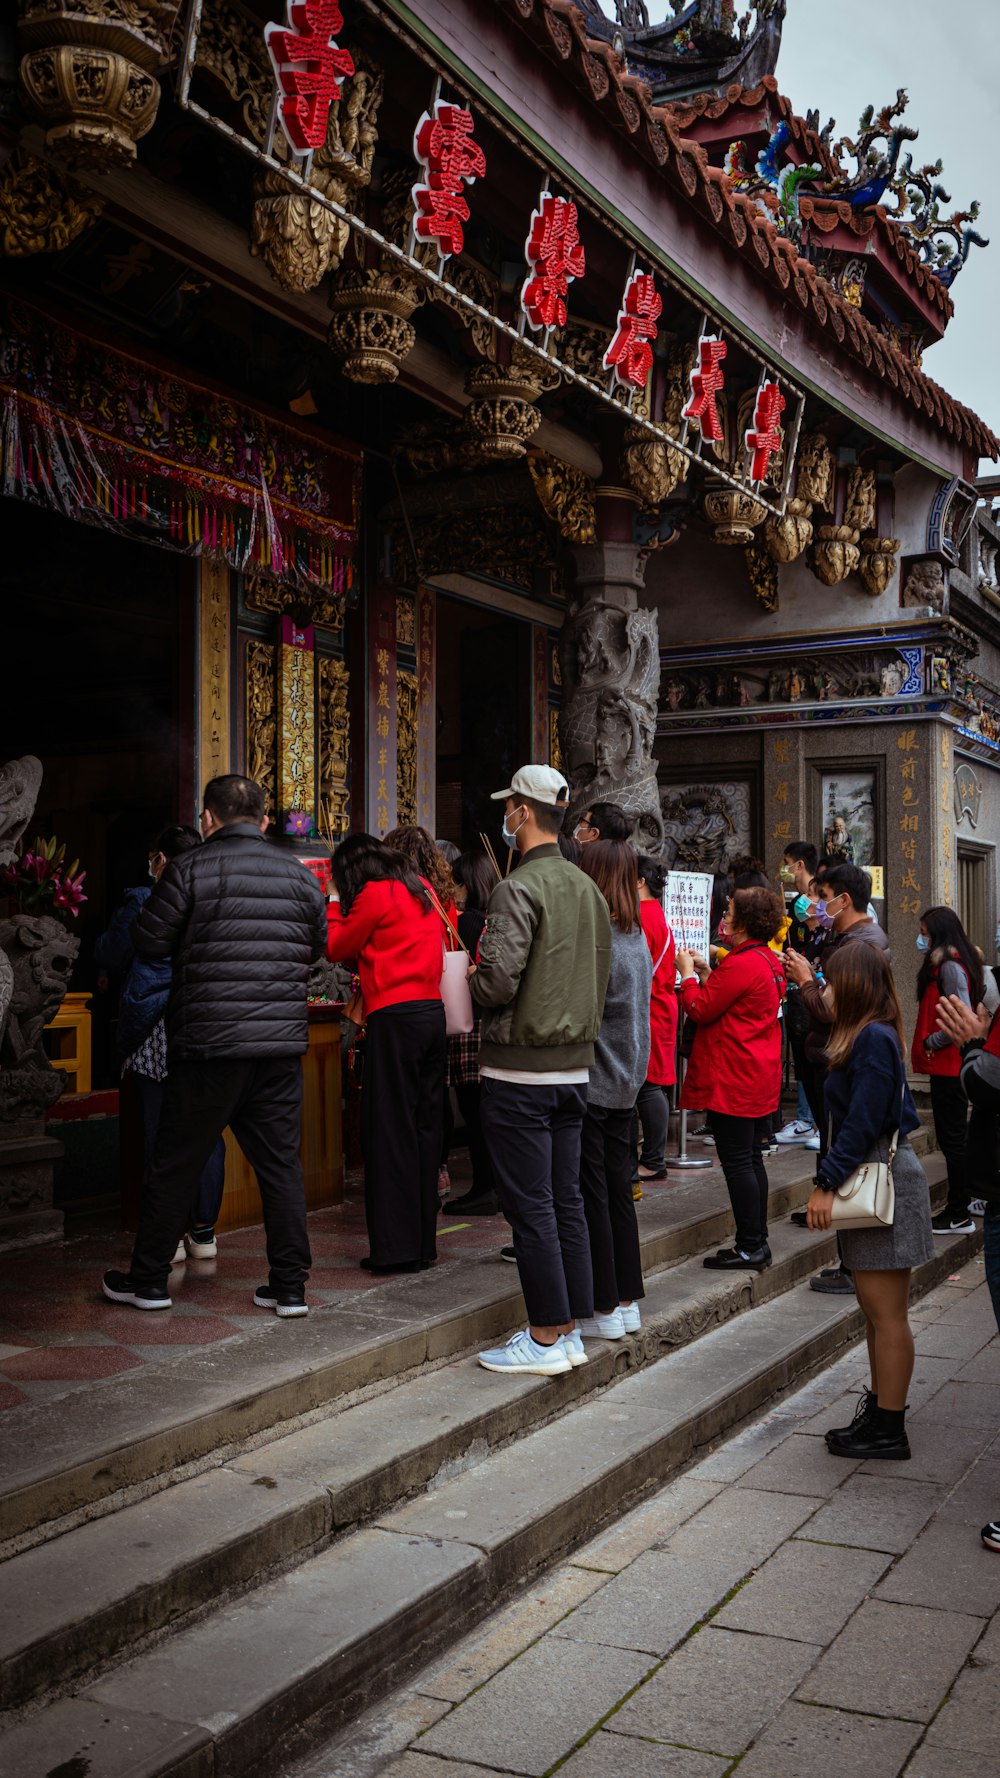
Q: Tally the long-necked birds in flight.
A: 0